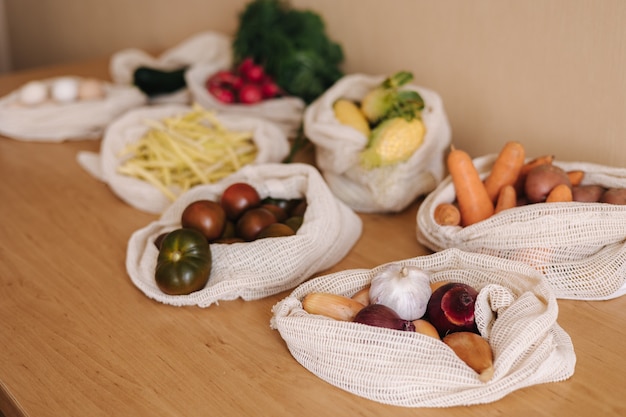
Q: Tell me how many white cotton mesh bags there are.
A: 8